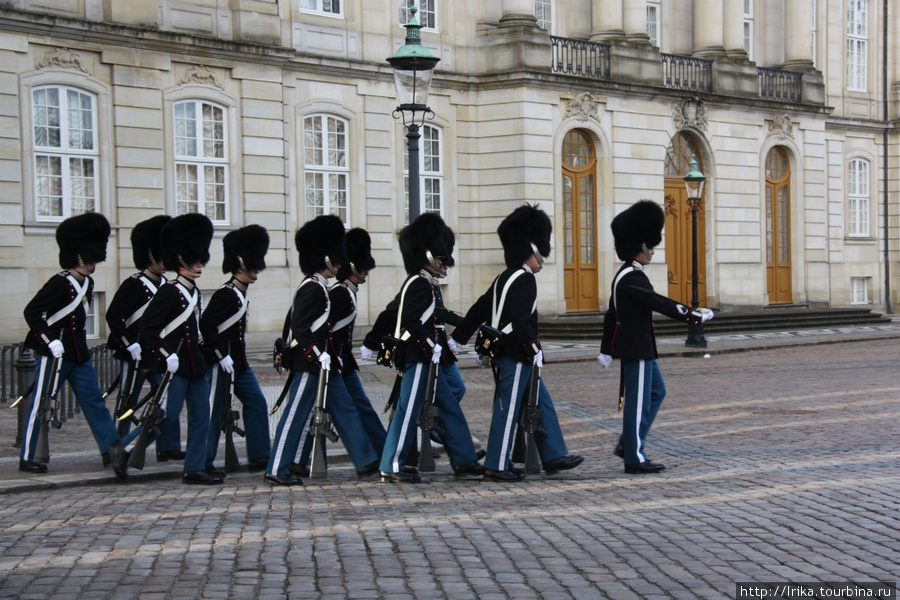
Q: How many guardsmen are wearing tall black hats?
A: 10